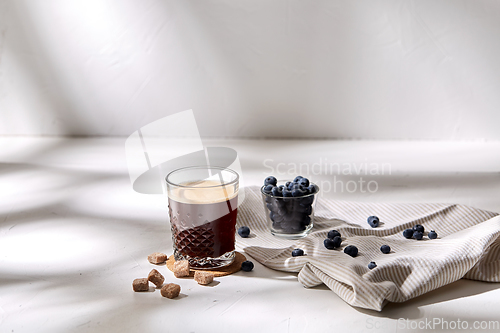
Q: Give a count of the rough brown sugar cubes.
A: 6